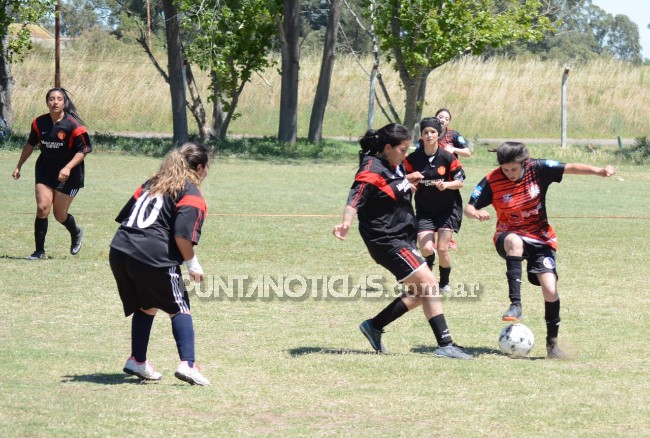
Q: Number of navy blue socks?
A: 2